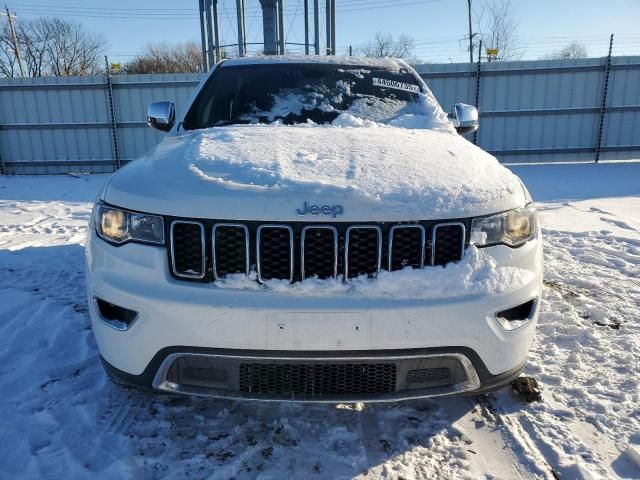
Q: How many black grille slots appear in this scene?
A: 7